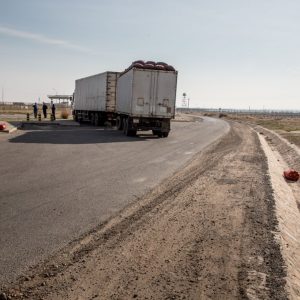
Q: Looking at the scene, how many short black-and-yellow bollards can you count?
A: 3